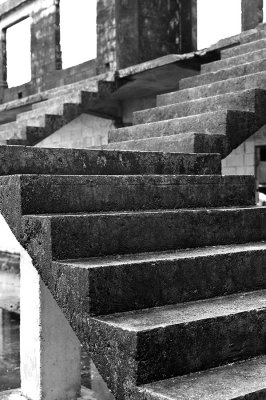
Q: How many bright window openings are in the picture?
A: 3